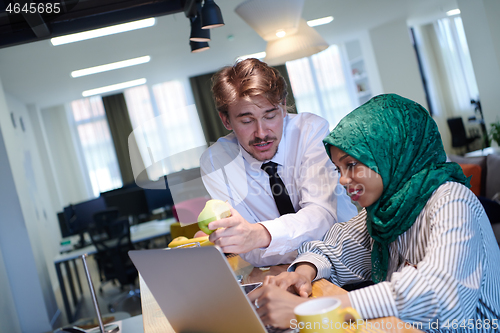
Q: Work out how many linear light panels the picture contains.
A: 6